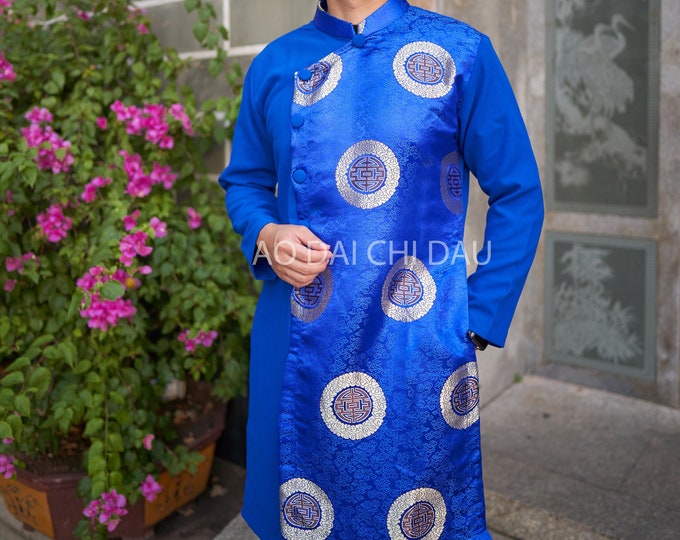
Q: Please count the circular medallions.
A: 10